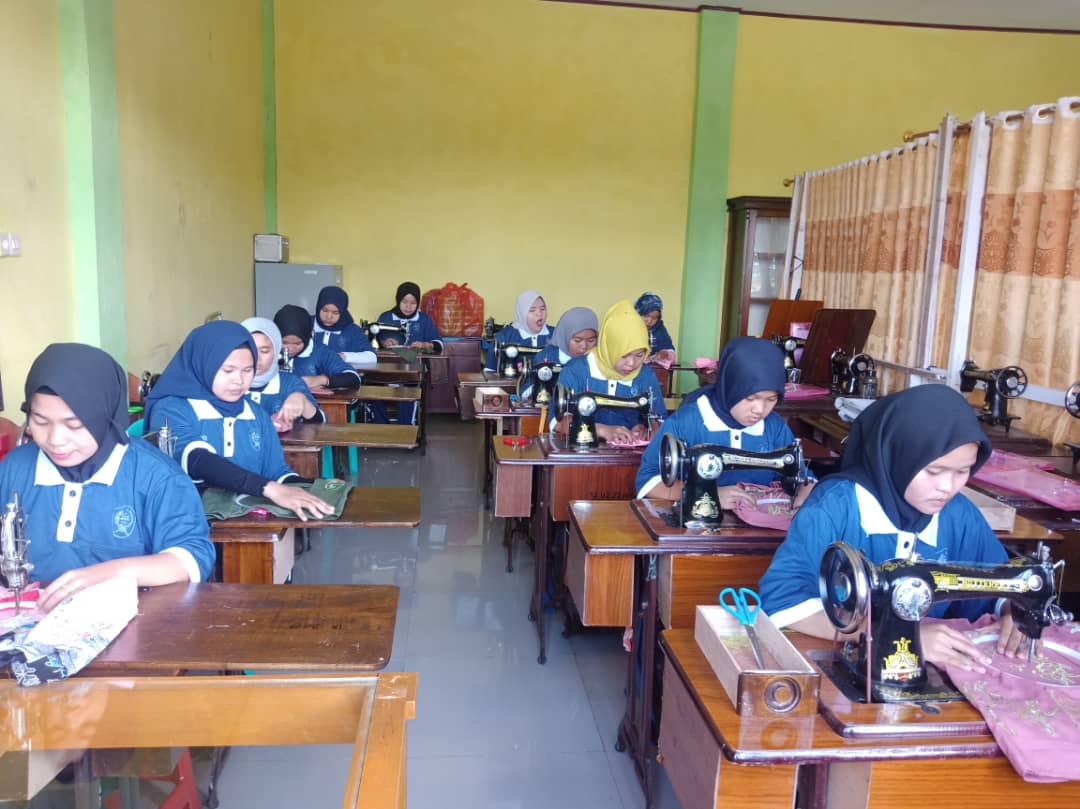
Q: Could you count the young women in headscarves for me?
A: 12